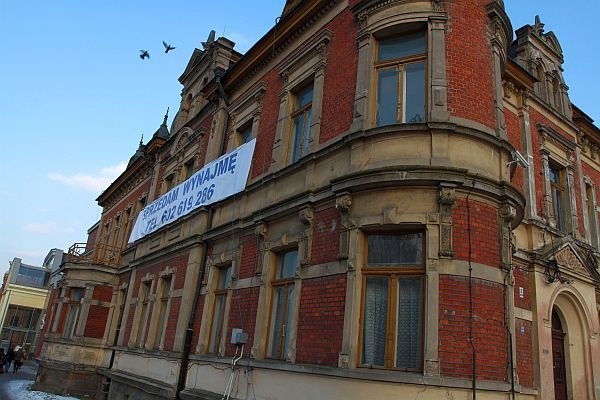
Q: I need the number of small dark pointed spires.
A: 2